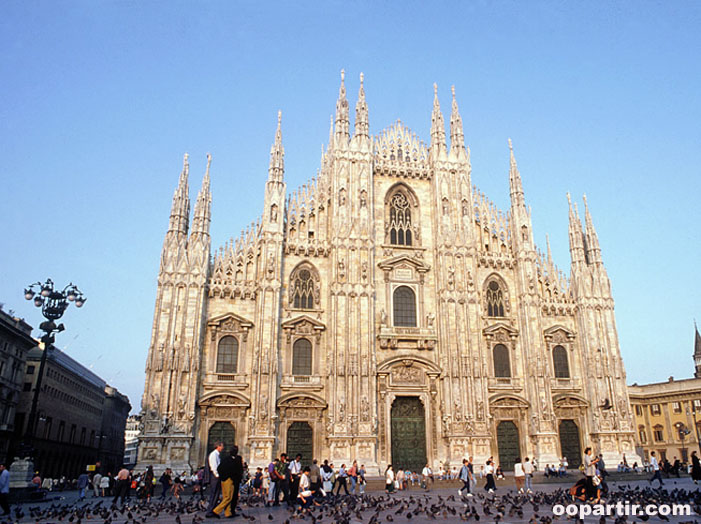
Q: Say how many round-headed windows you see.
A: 5